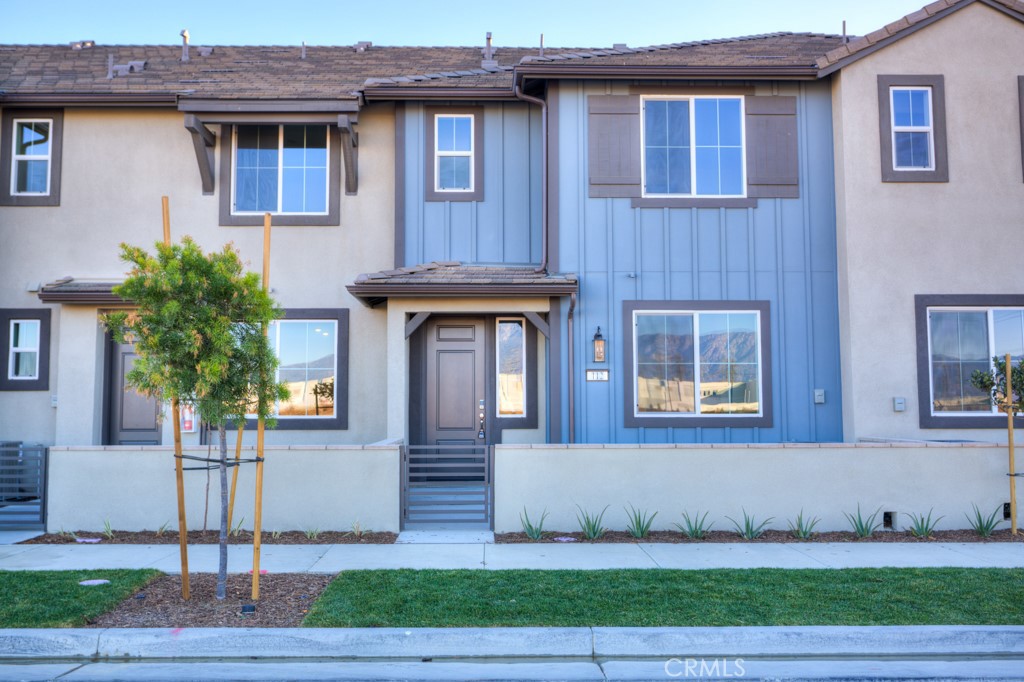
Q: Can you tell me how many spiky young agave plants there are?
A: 9